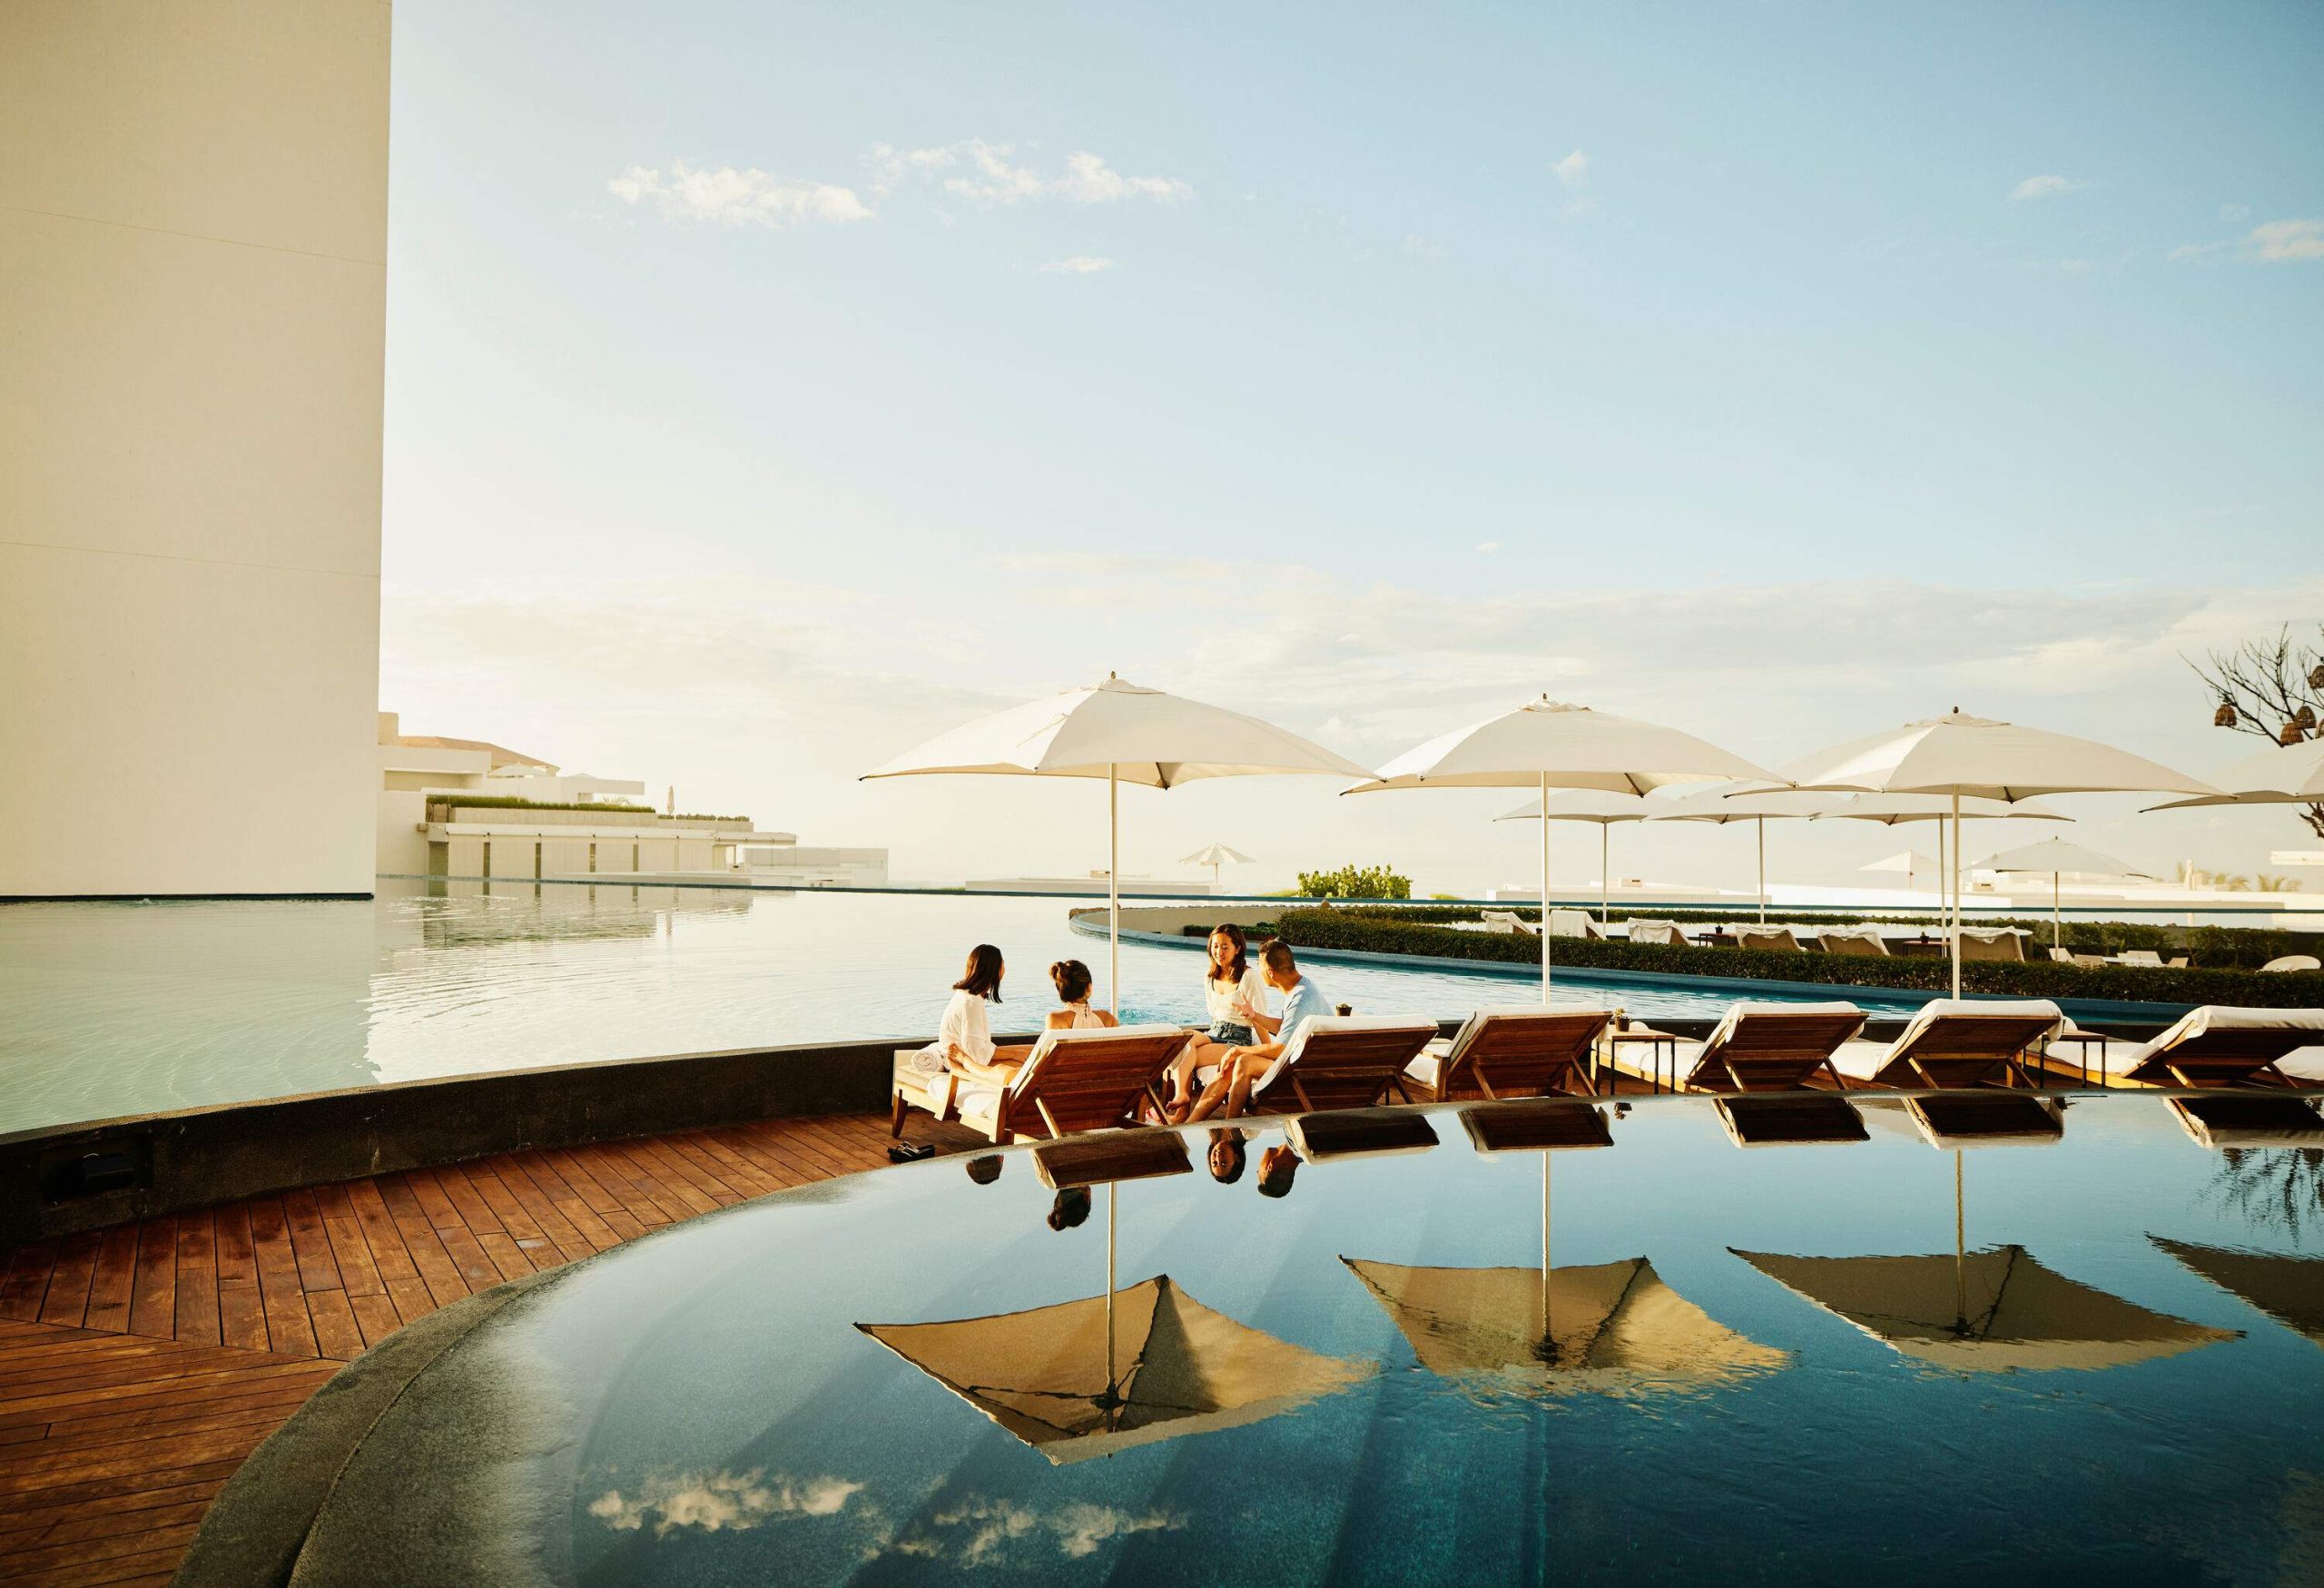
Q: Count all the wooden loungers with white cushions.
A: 6